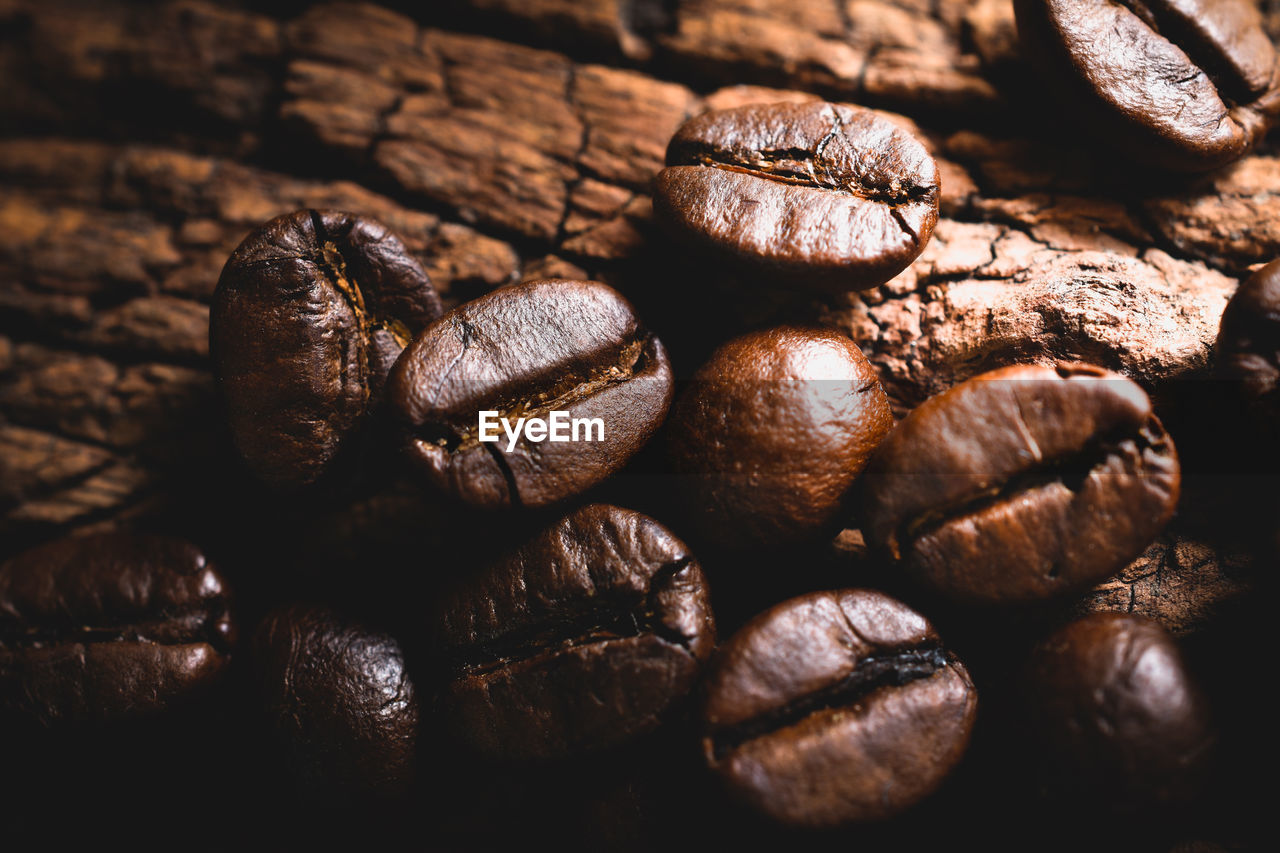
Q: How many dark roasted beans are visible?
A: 12